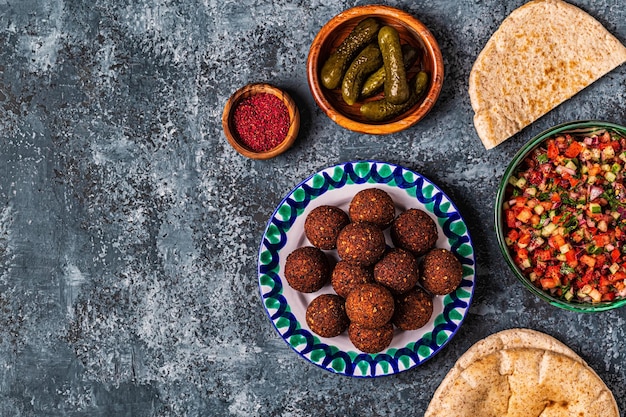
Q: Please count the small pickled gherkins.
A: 5